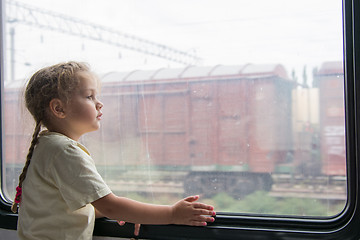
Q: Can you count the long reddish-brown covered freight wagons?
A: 2